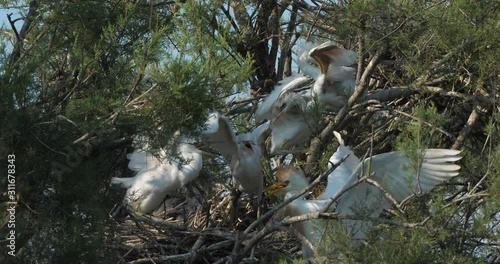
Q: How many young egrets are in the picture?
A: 4